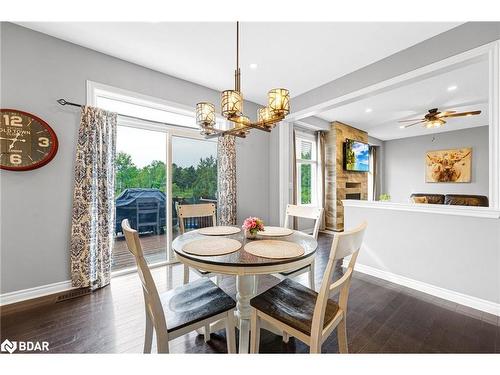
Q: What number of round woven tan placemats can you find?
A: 4